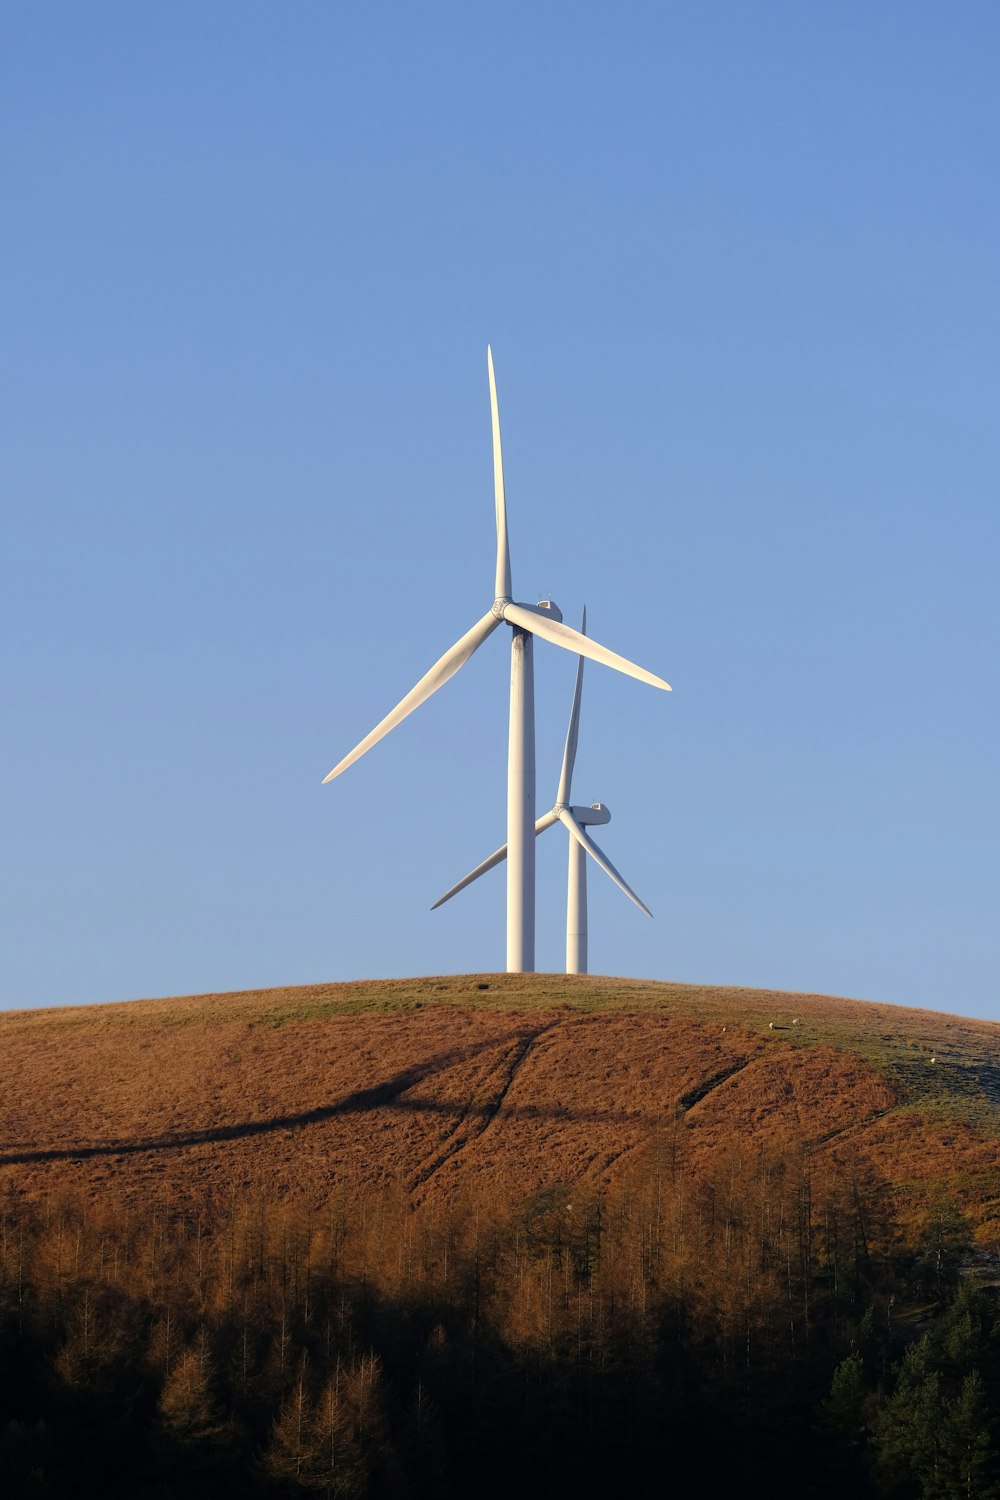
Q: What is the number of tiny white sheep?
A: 4